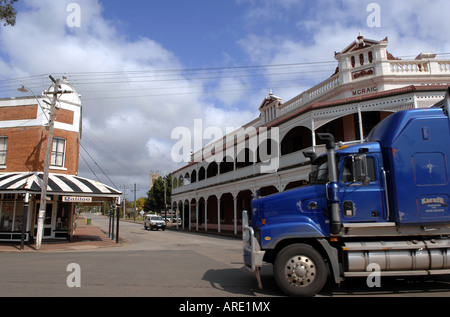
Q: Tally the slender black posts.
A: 4